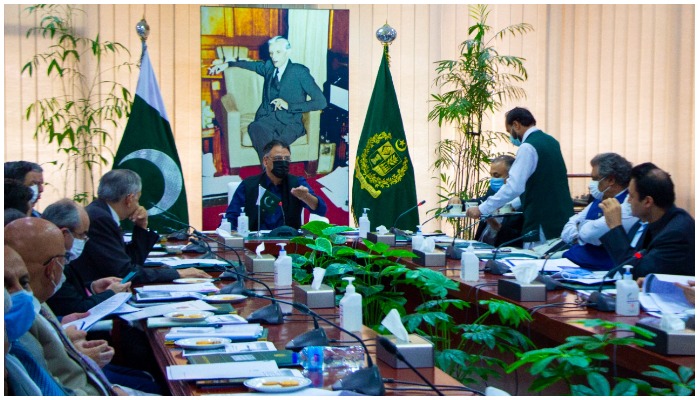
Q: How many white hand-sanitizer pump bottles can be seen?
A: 8